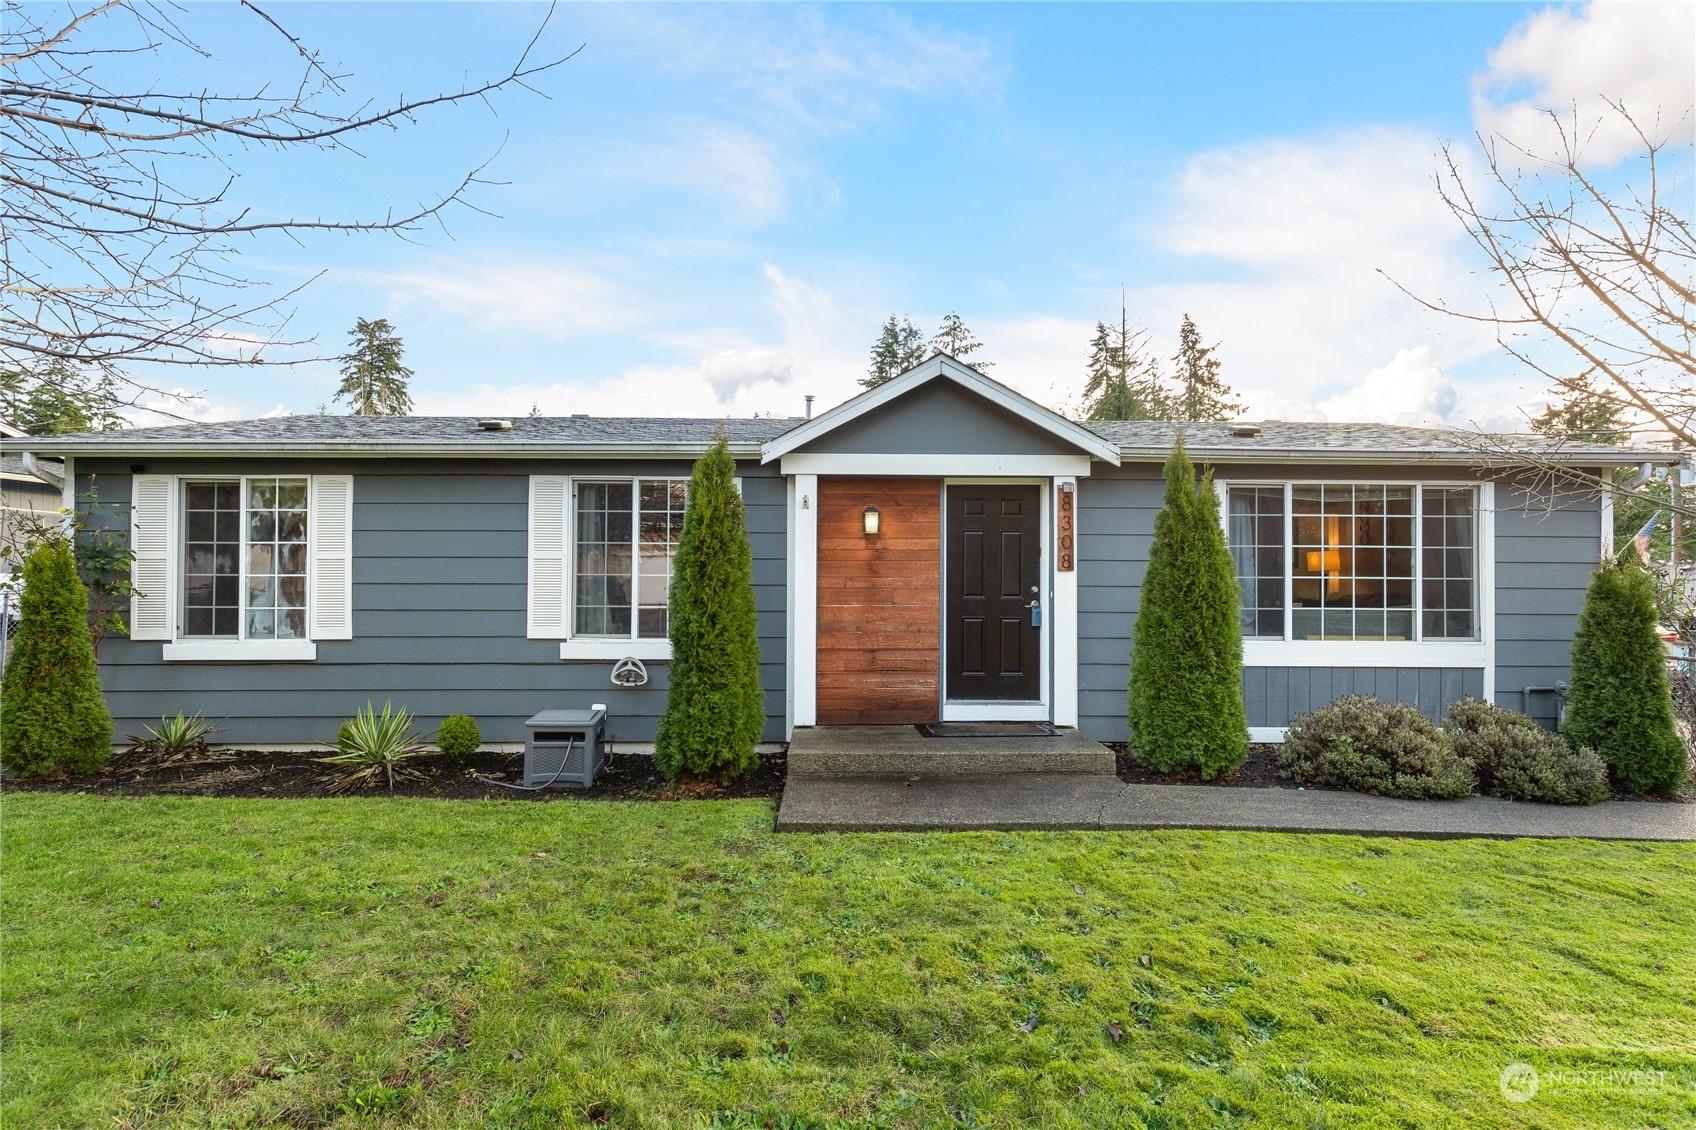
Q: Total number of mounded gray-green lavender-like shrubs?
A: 2